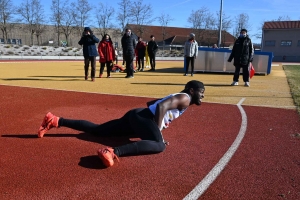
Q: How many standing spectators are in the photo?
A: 7